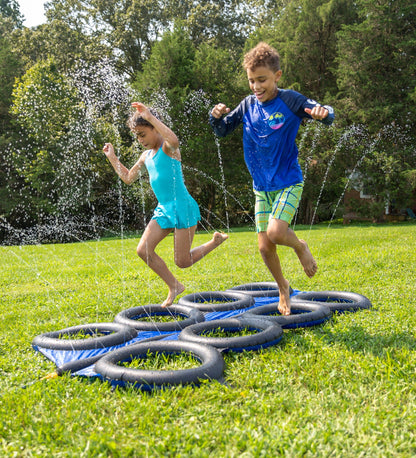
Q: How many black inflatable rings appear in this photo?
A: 8